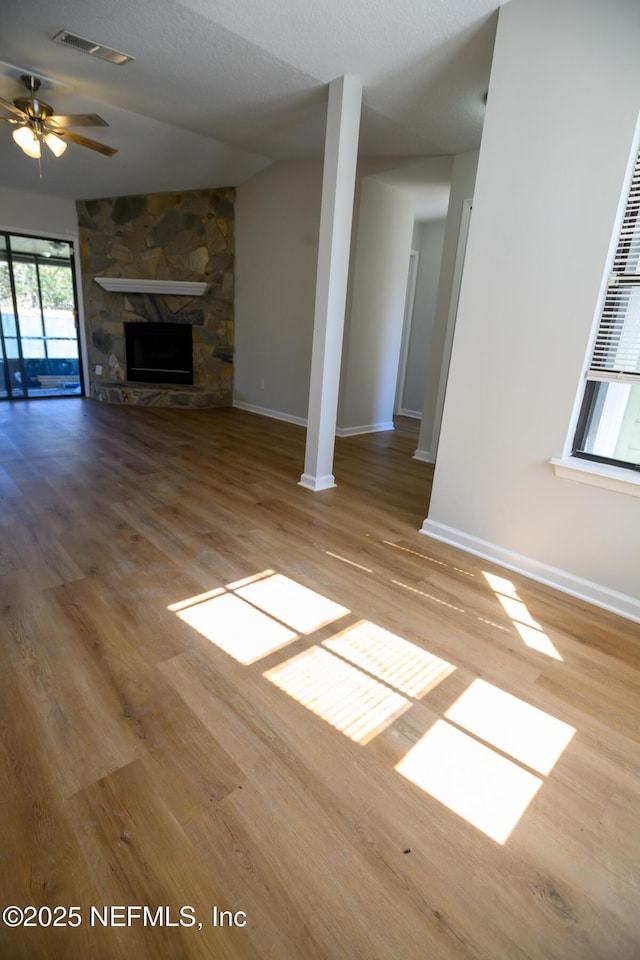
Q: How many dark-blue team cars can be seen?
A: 0